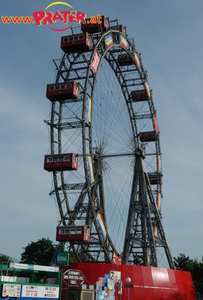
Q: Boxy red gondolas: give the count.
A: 10